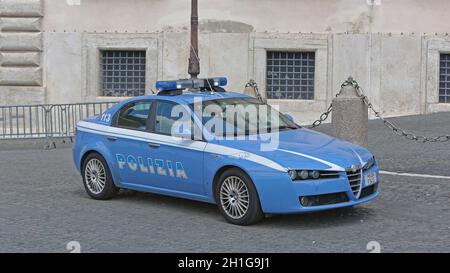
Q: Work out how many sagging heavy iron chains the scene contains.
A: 2